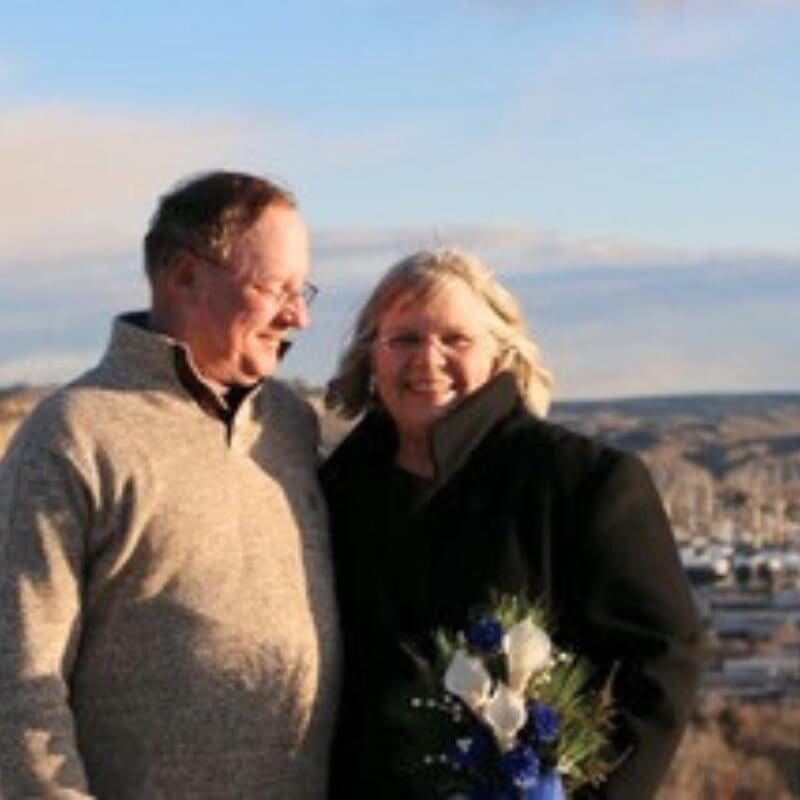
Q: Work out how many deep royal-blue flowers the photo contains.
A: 4